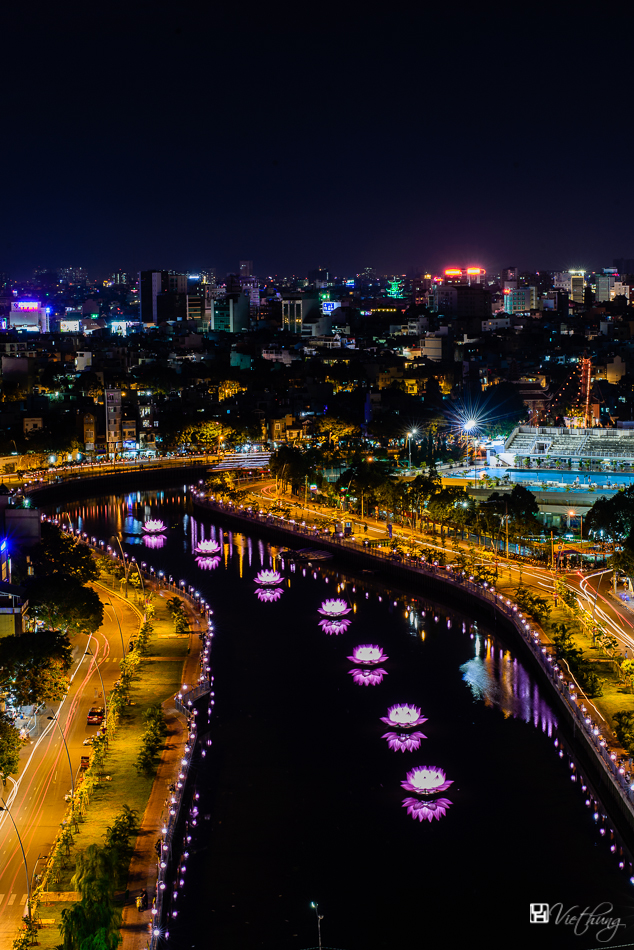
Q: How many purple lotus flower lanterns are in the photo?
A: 7